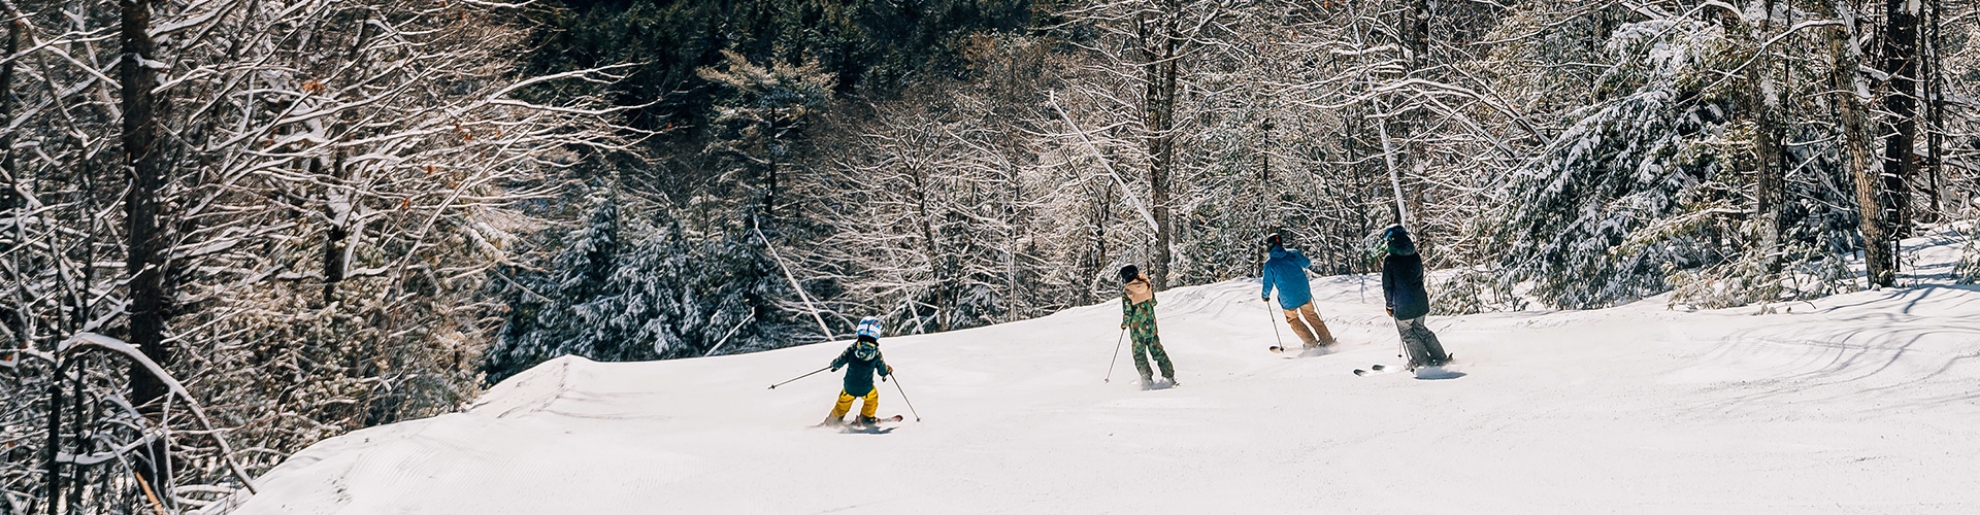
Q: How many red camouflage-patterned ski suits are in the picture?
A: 0